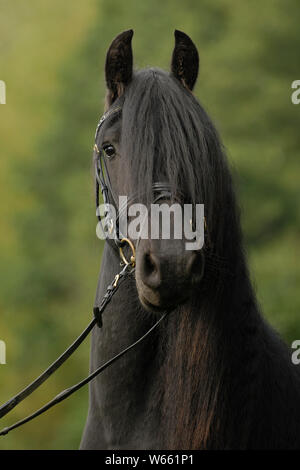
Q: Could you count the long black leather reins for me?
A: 2